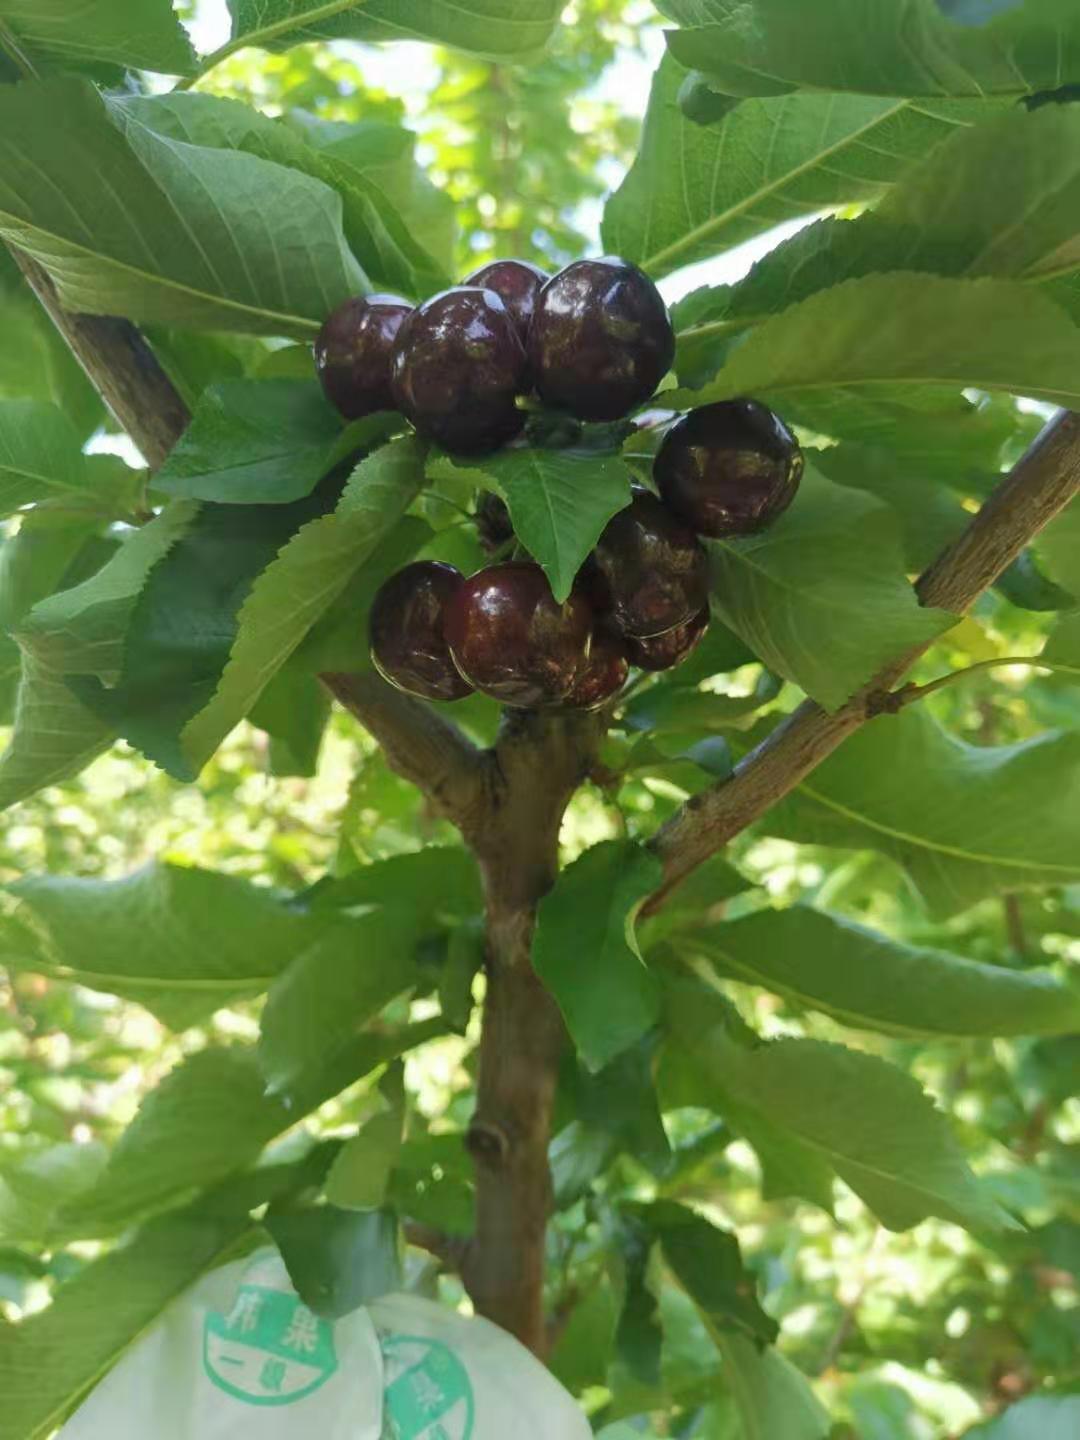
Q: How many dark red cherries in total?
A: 10